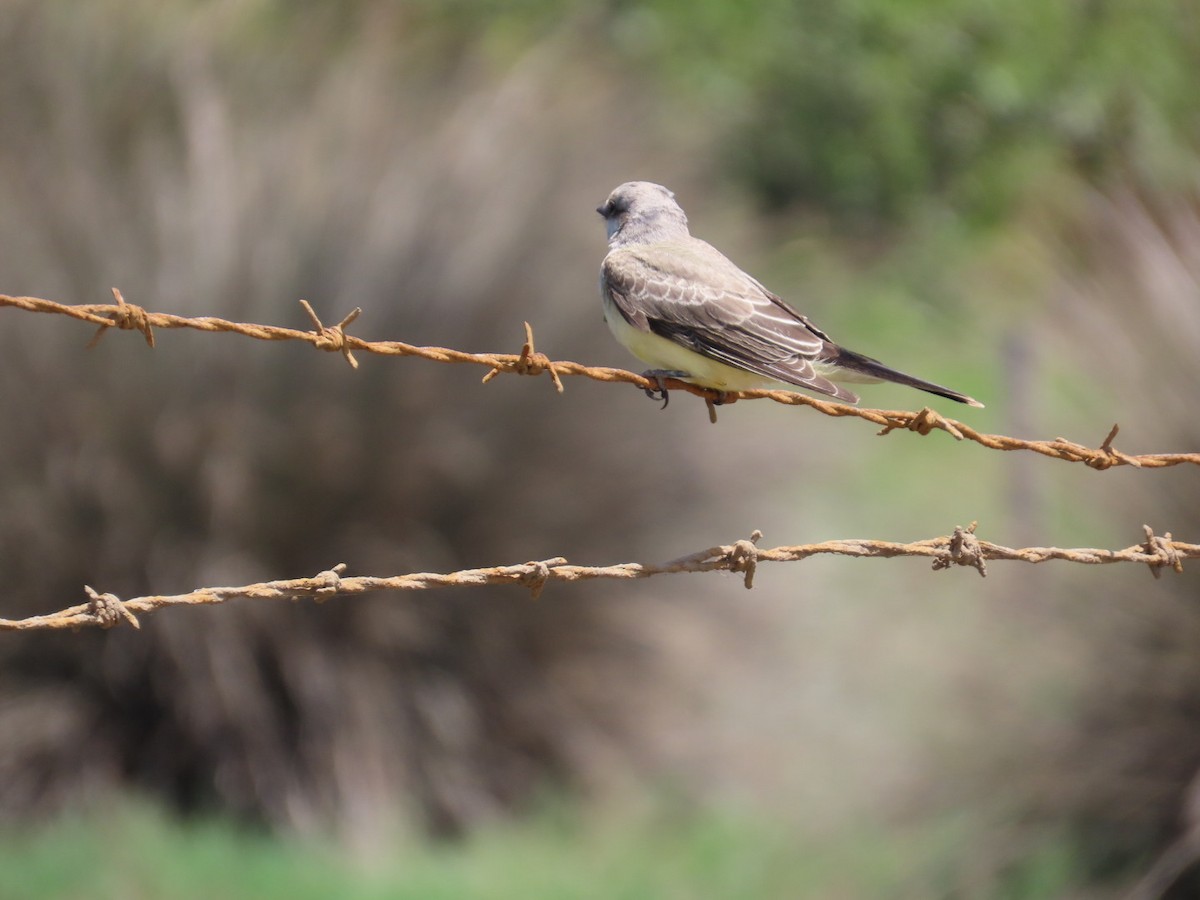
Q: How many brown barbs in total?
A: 12